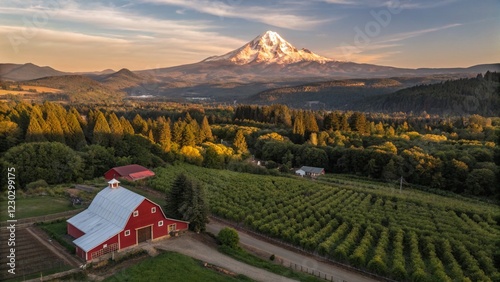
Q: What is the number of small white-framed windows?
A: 4